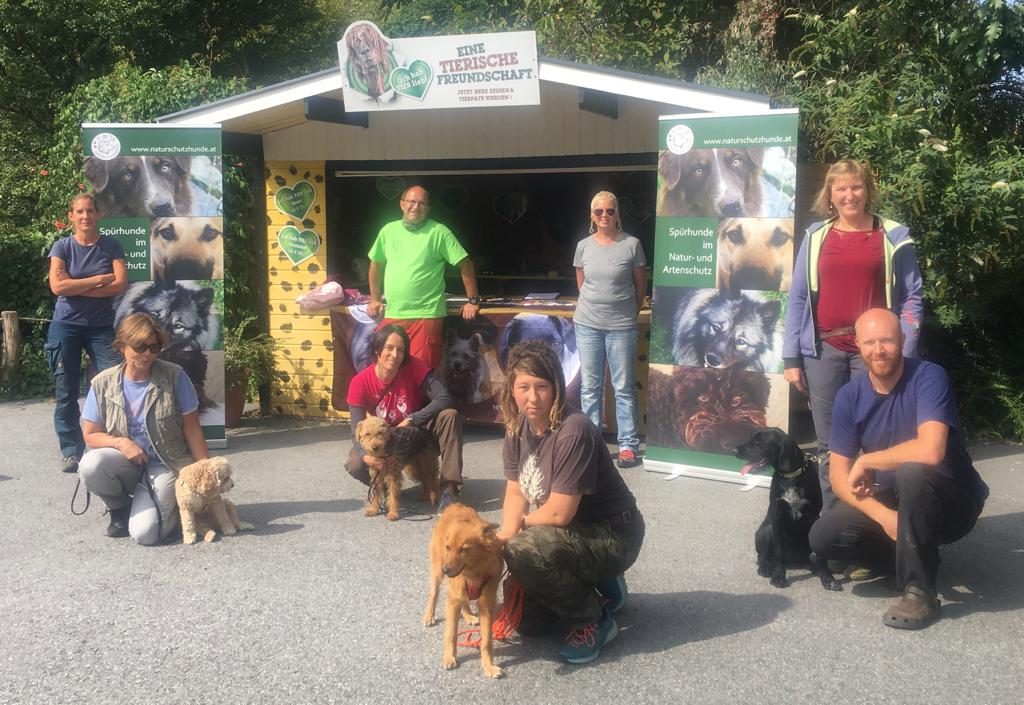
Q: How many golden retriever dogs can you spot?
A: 1